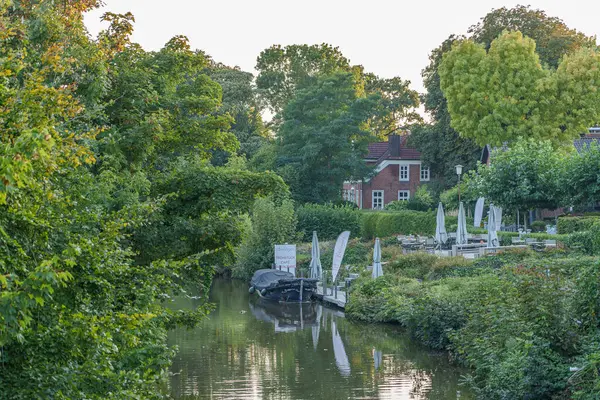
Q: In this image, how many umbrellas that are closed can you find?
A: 5